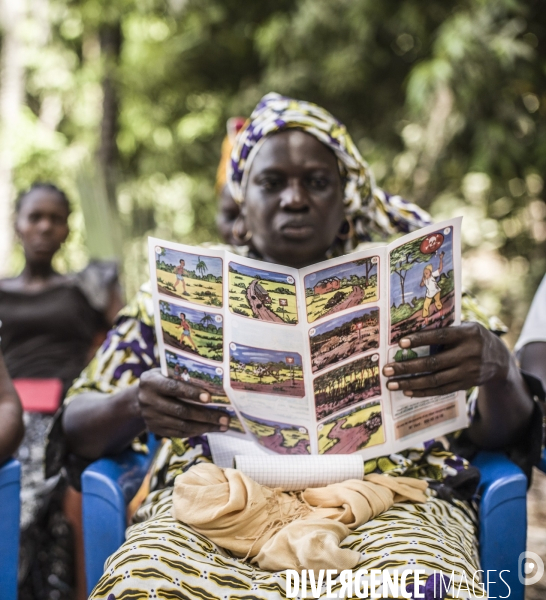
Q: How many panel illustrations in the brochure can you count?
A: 12